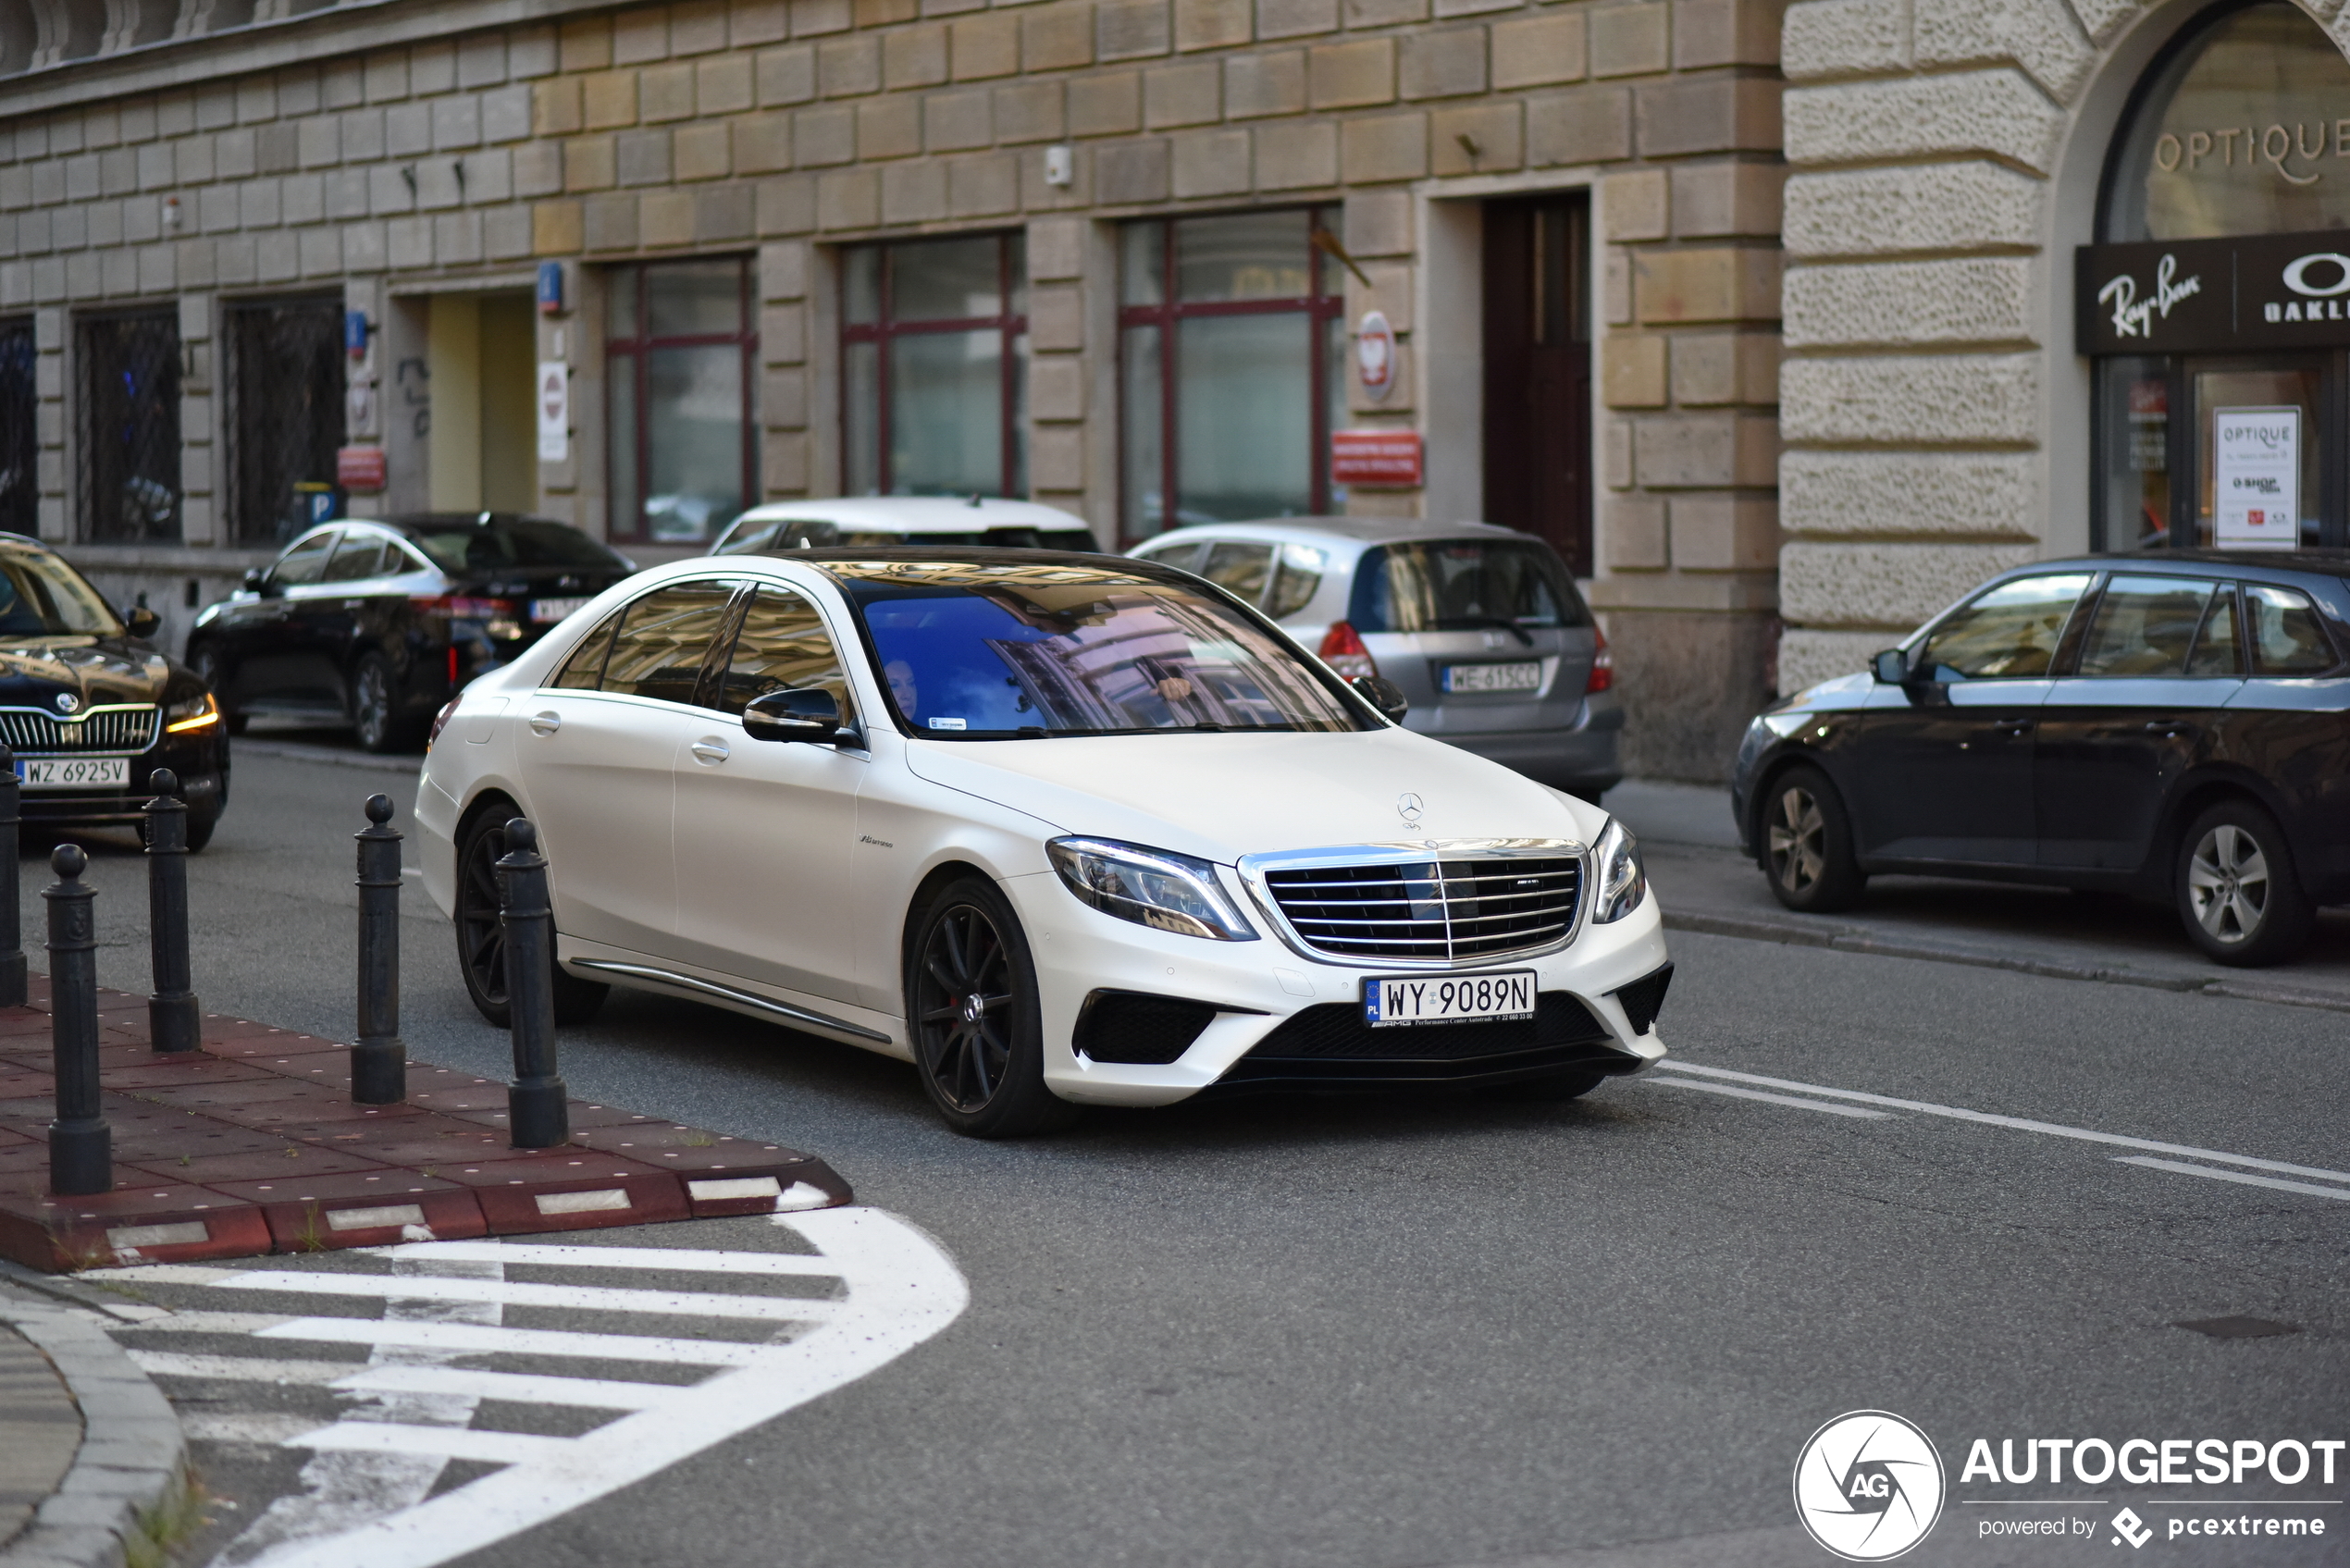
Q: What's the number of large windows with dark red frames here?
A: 3